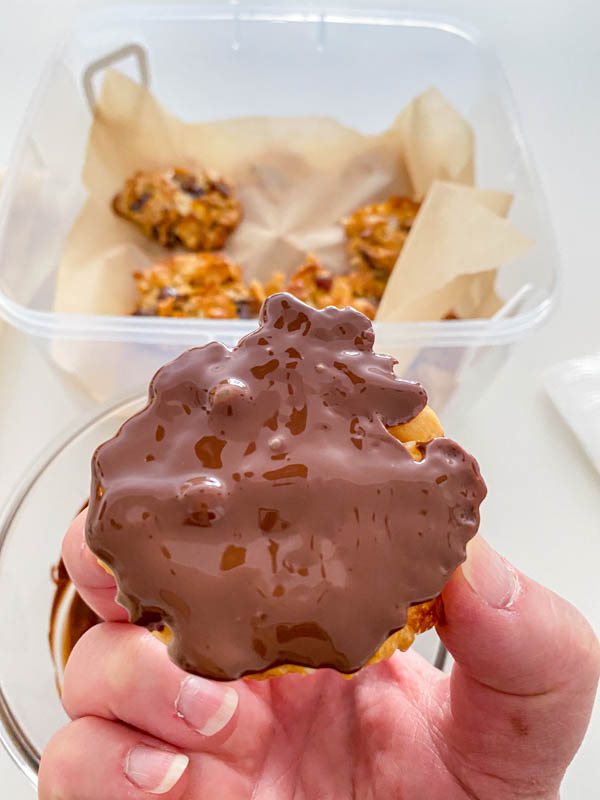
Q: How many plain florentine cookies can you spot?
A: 4